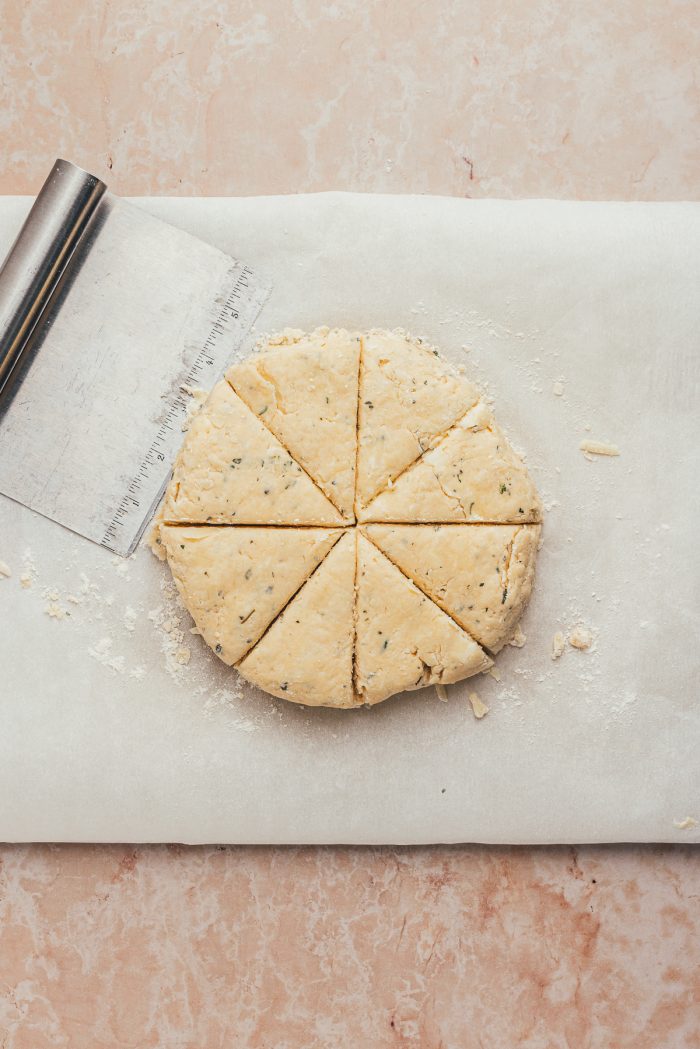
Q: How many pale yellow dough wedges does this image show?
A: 8